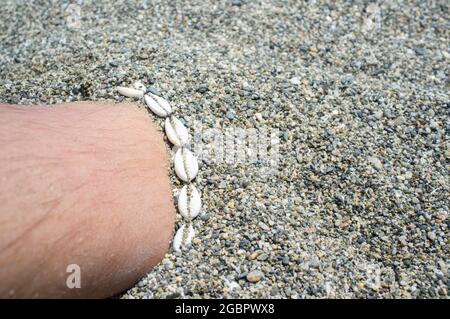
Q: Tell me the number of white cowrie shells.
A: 6